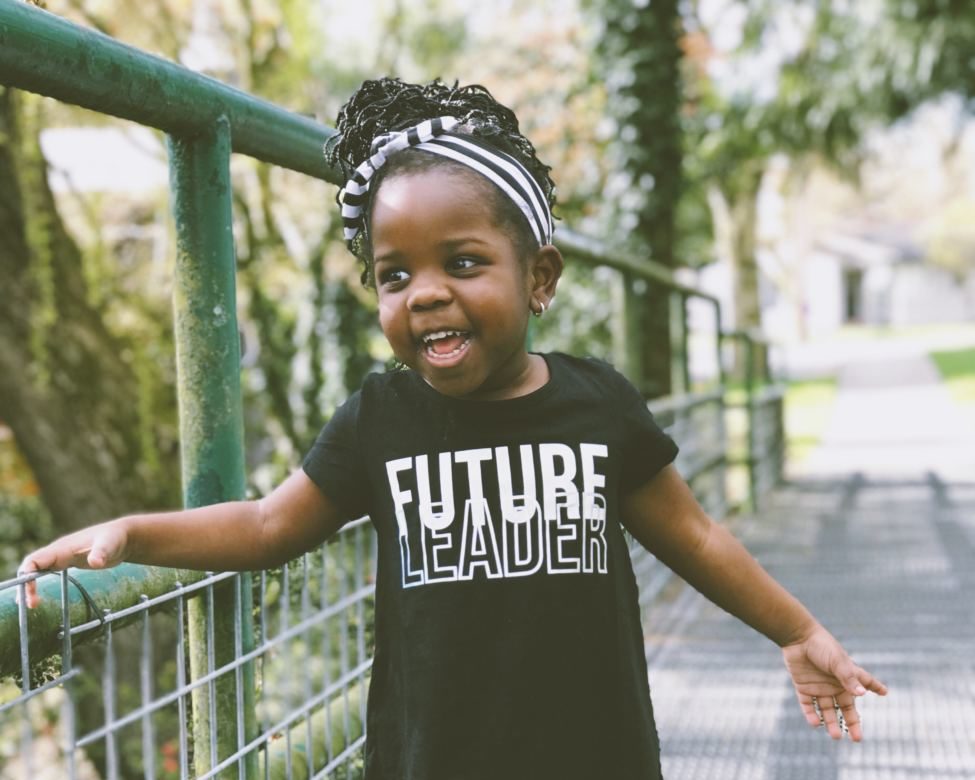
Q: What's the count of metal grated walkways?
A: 1